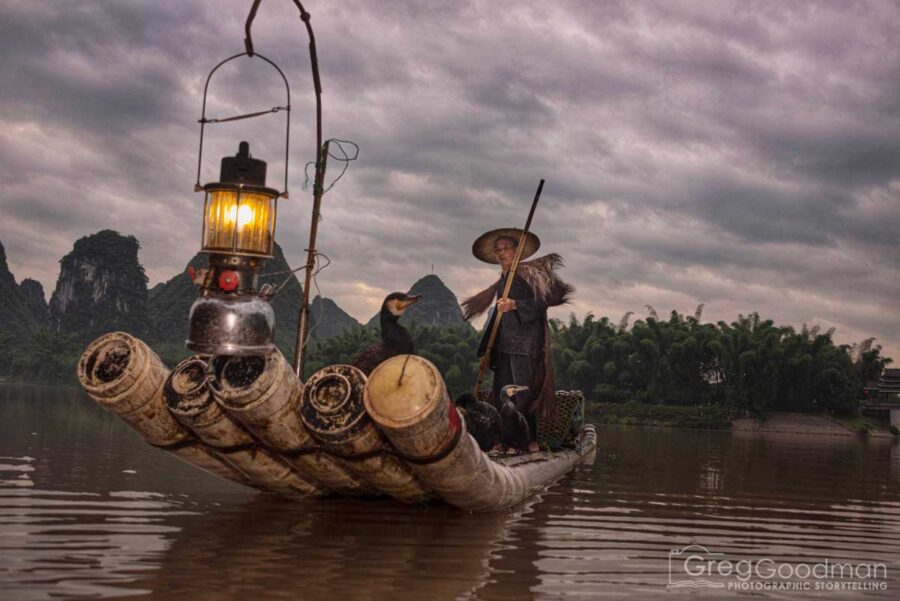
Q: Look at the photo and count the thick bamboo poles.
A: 5